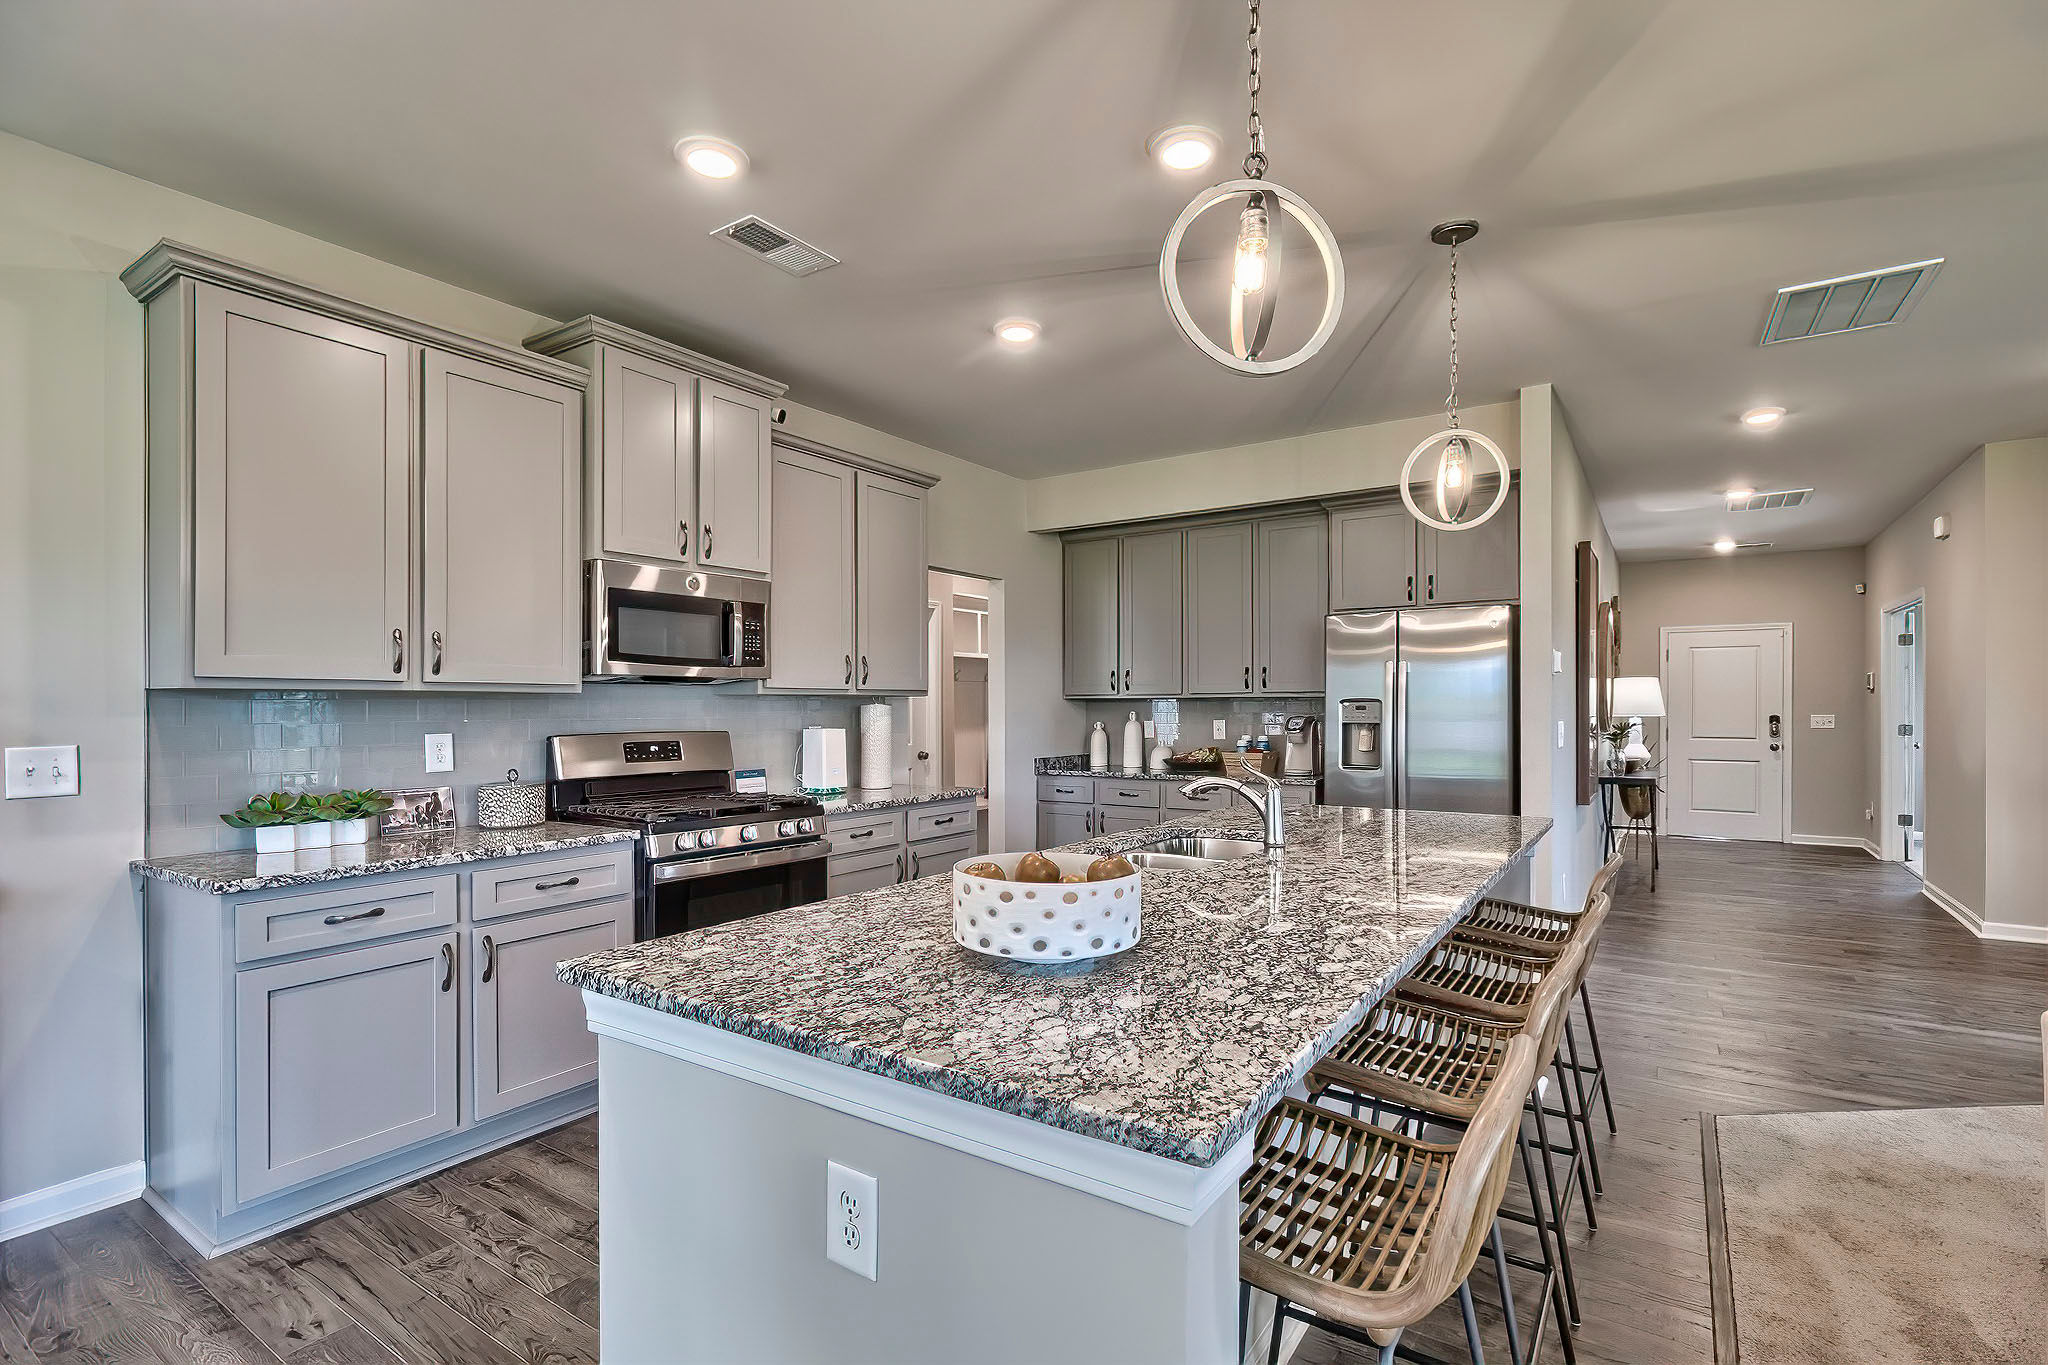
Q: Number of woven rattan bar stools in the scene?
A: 4